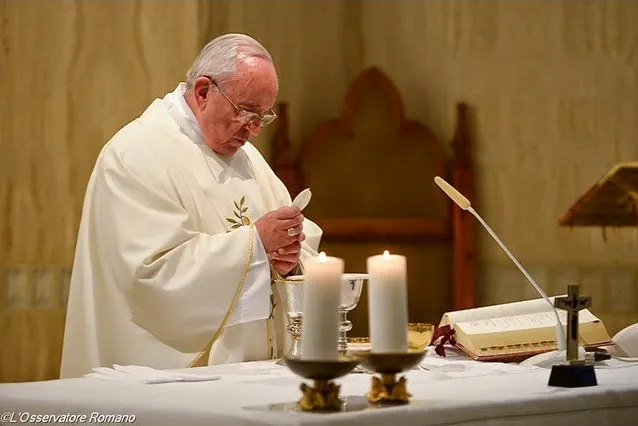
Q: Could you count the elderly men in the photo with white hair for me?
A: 1